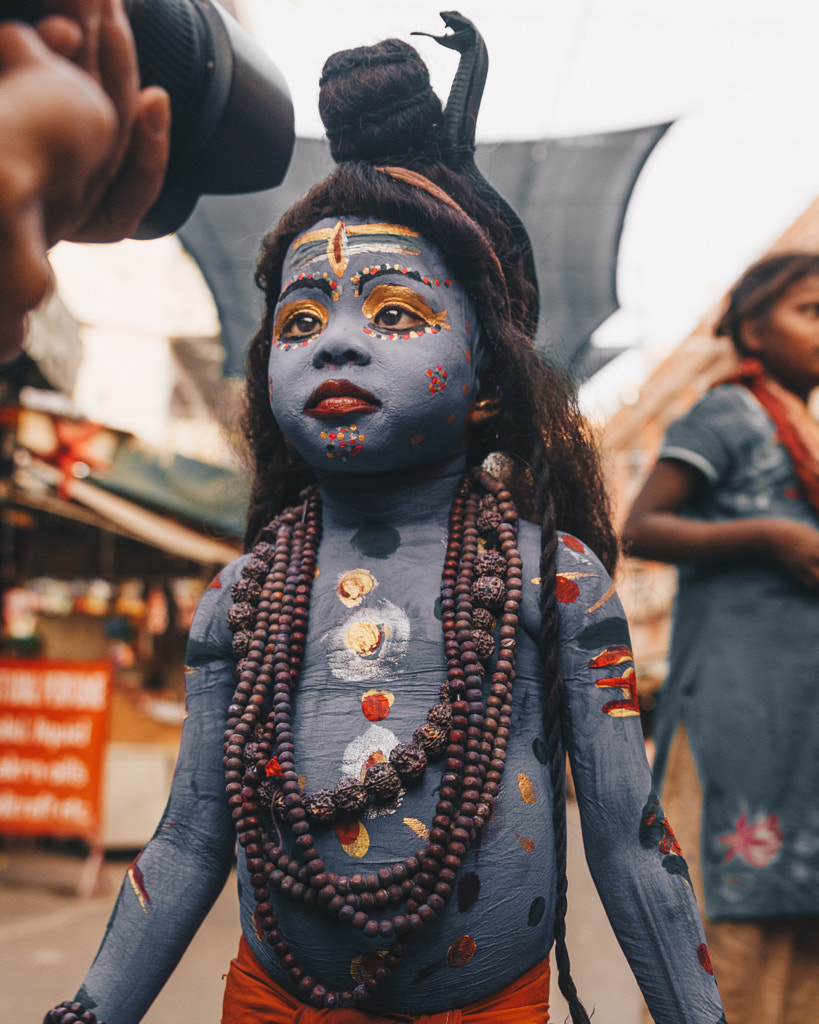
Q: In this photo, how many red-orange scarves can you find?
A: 1